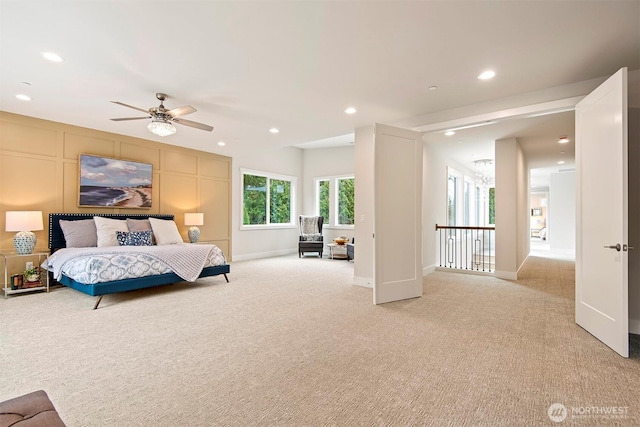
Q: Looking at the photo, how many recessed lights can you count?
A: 9